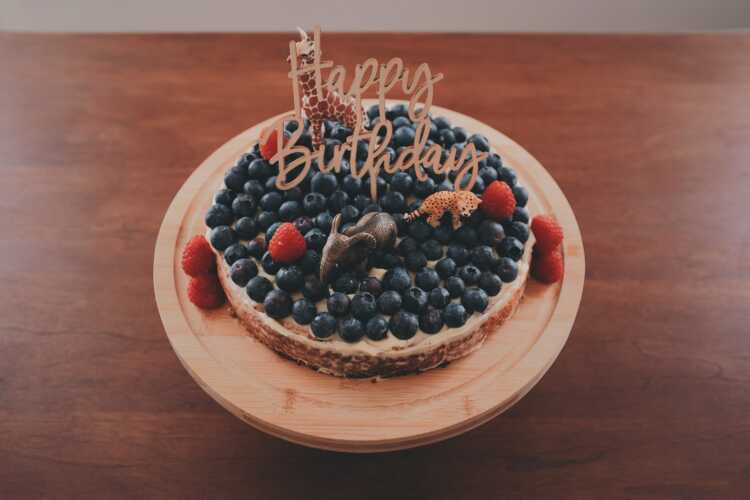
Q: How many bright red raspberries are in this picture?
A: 7